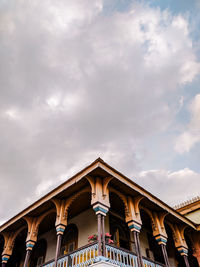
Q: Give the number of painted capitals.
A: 7